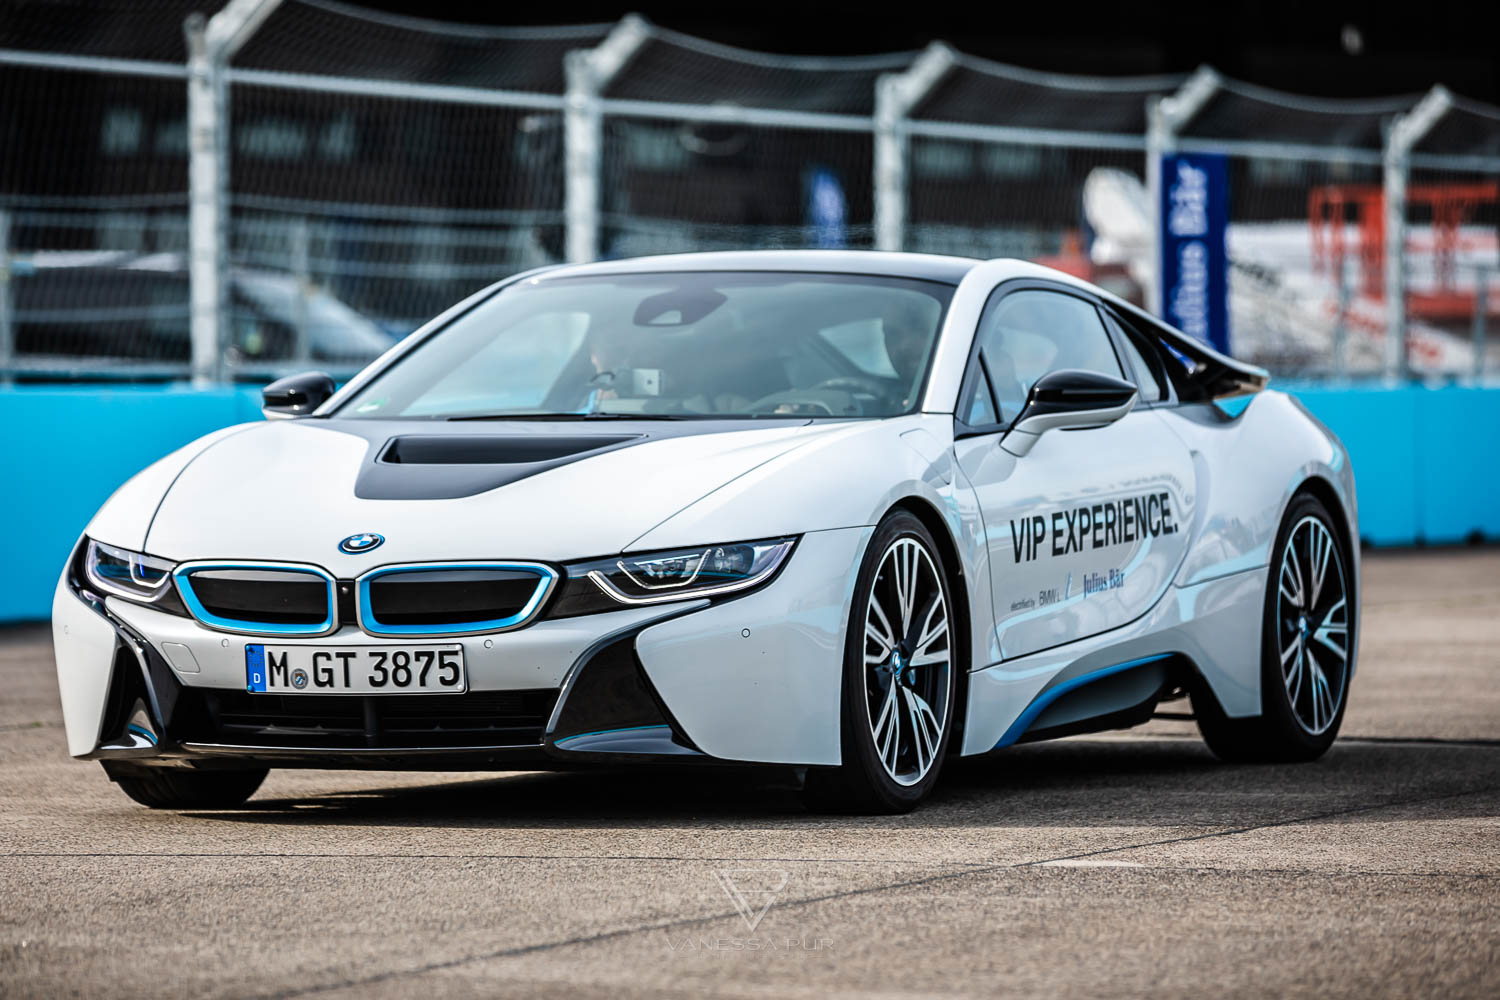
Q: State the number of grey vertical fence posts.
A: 5